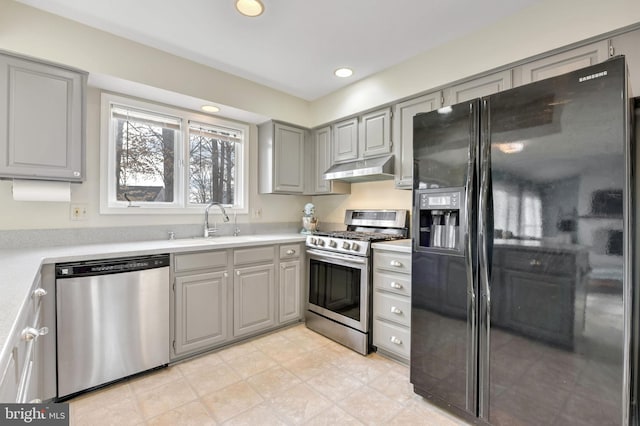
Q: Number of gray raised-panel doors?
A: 11